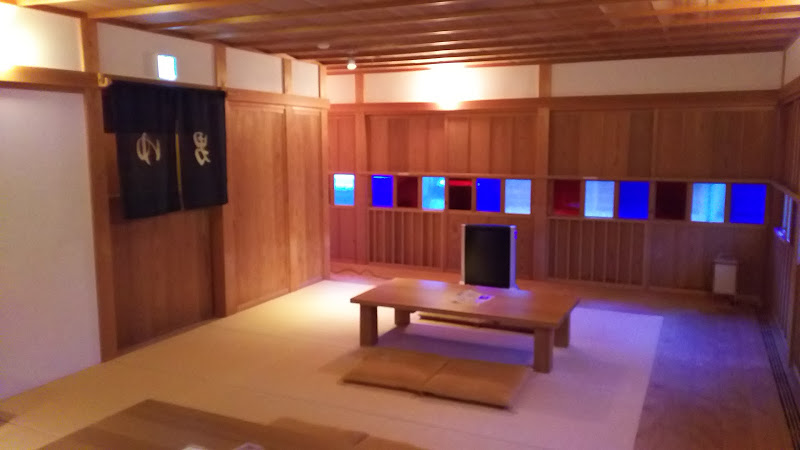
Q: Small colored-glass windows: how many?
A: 13